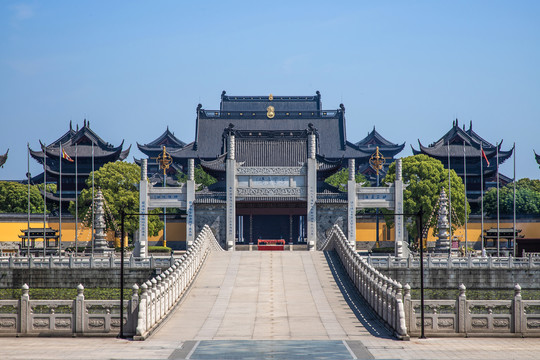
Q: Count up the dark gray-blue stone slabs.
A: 1